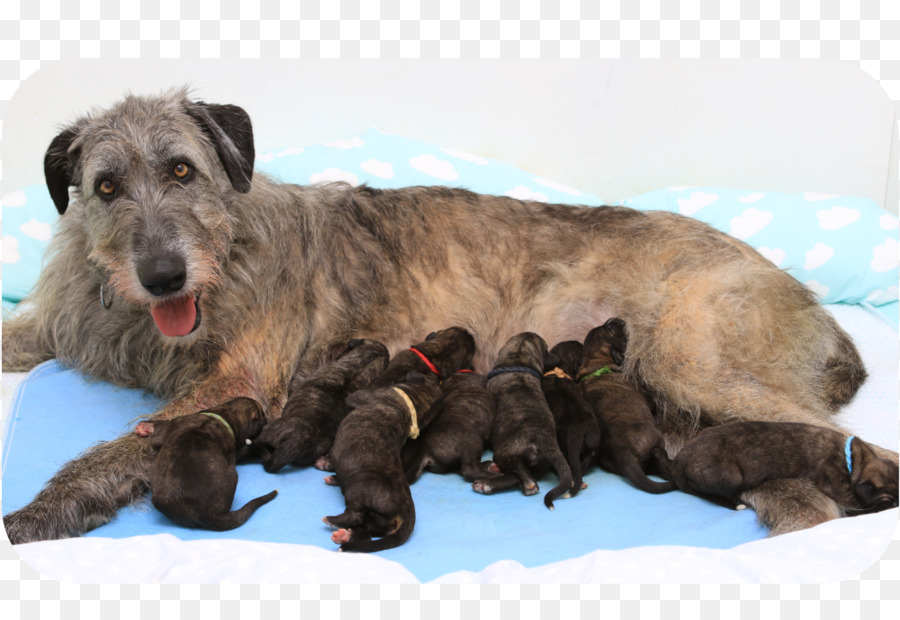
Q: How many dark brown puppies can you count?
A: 9